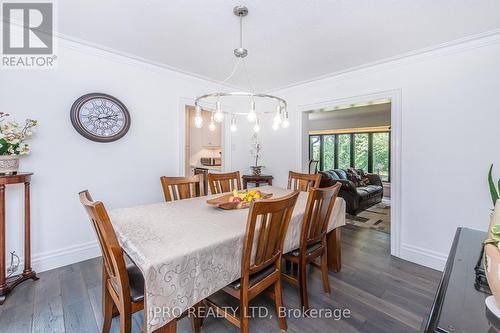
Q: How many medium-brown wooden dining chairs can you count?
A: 6